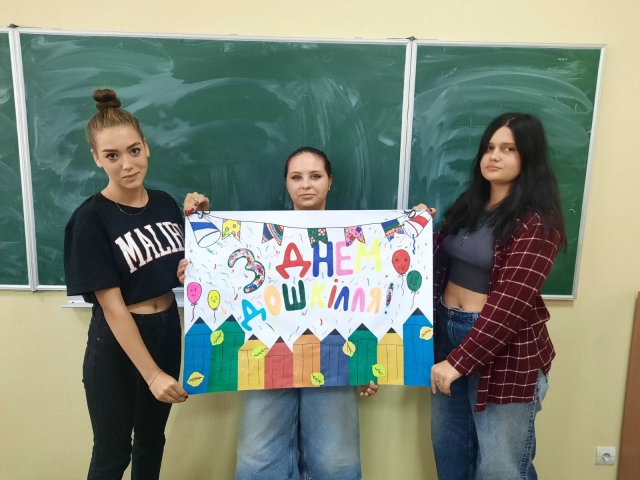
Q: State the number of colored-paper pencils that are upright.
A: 9